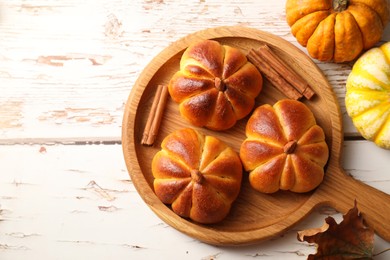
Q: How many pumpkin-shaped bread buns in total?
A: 3